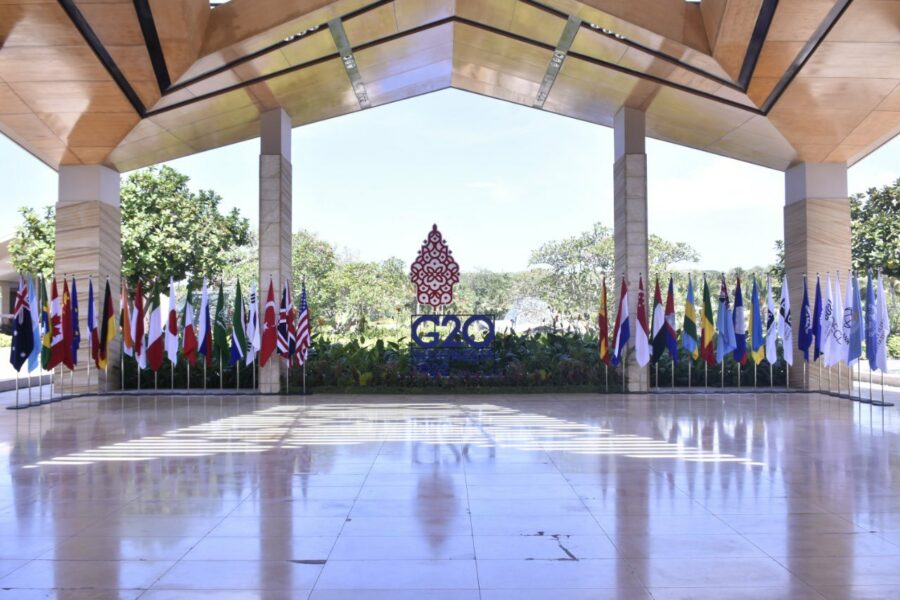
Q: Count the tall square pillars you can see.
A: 4